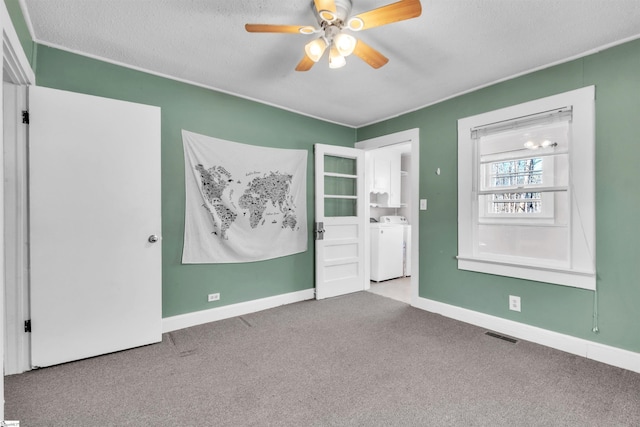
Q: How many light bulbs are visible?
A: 3